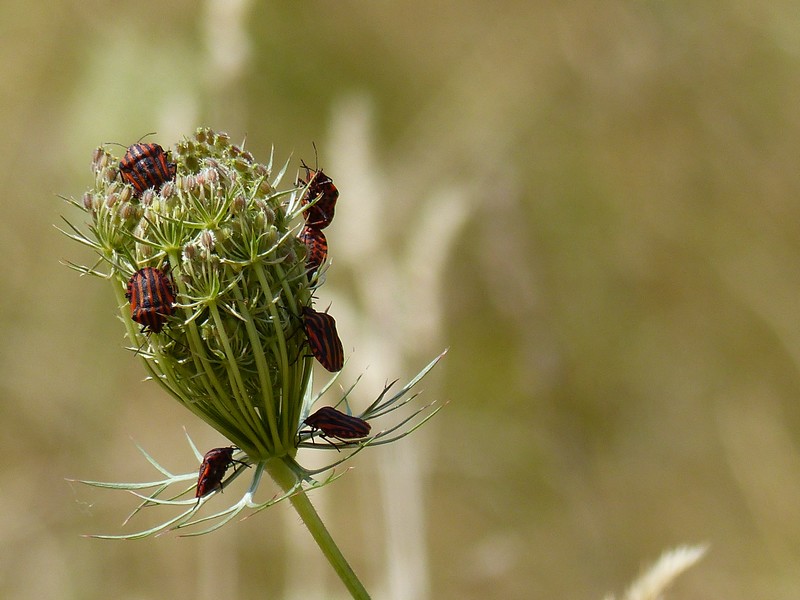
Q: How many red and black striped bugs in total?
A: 7